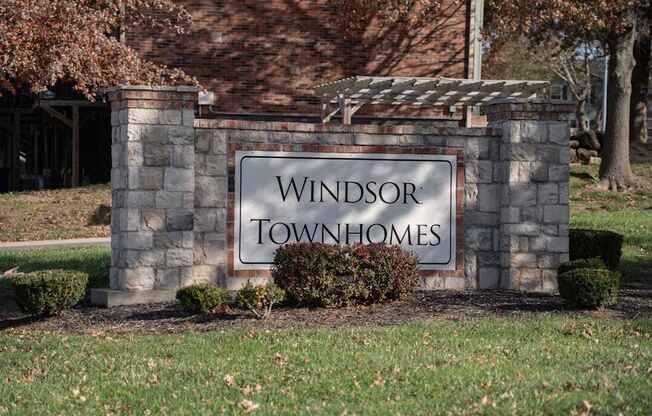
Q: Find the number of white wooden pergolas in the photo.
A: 1